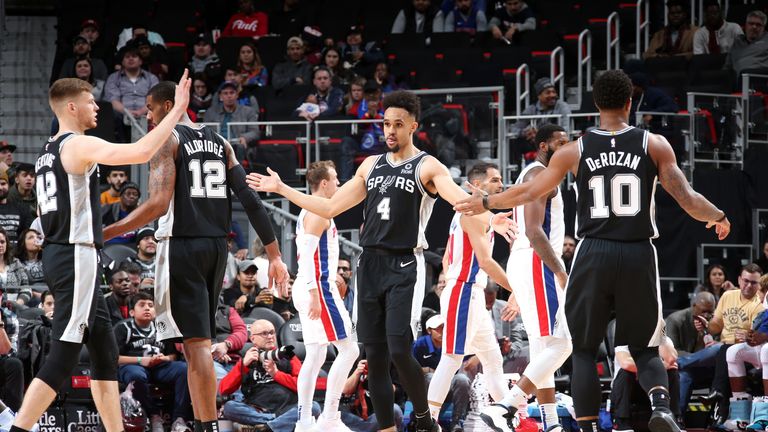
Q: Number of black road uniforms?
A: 4